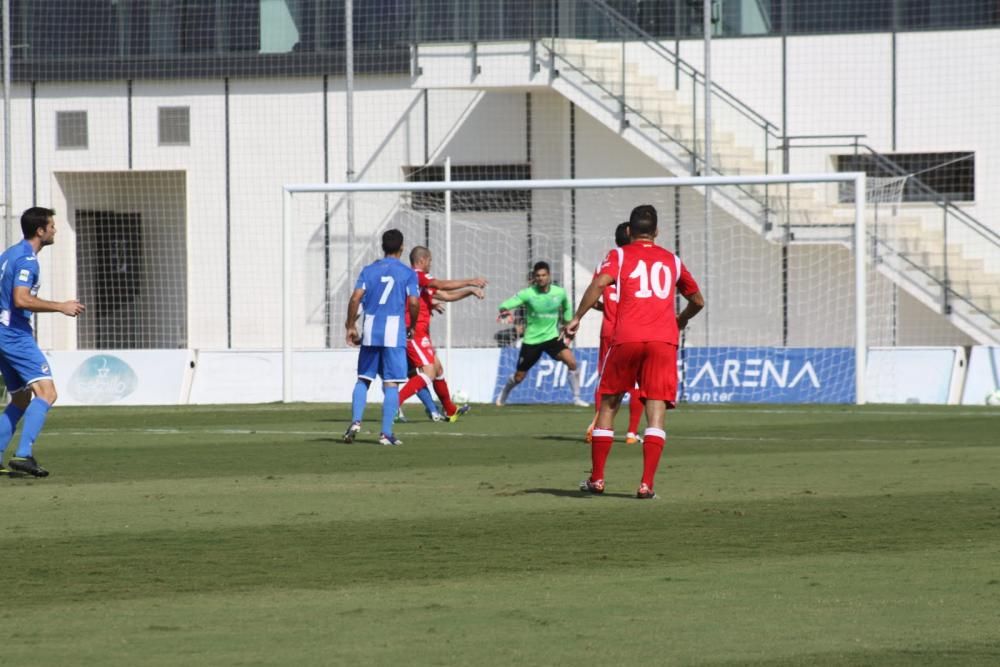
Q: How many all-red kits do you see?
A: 3